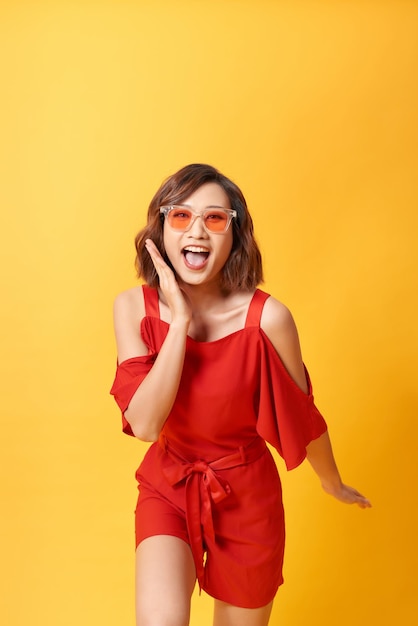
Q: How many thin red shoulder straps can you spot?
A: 2